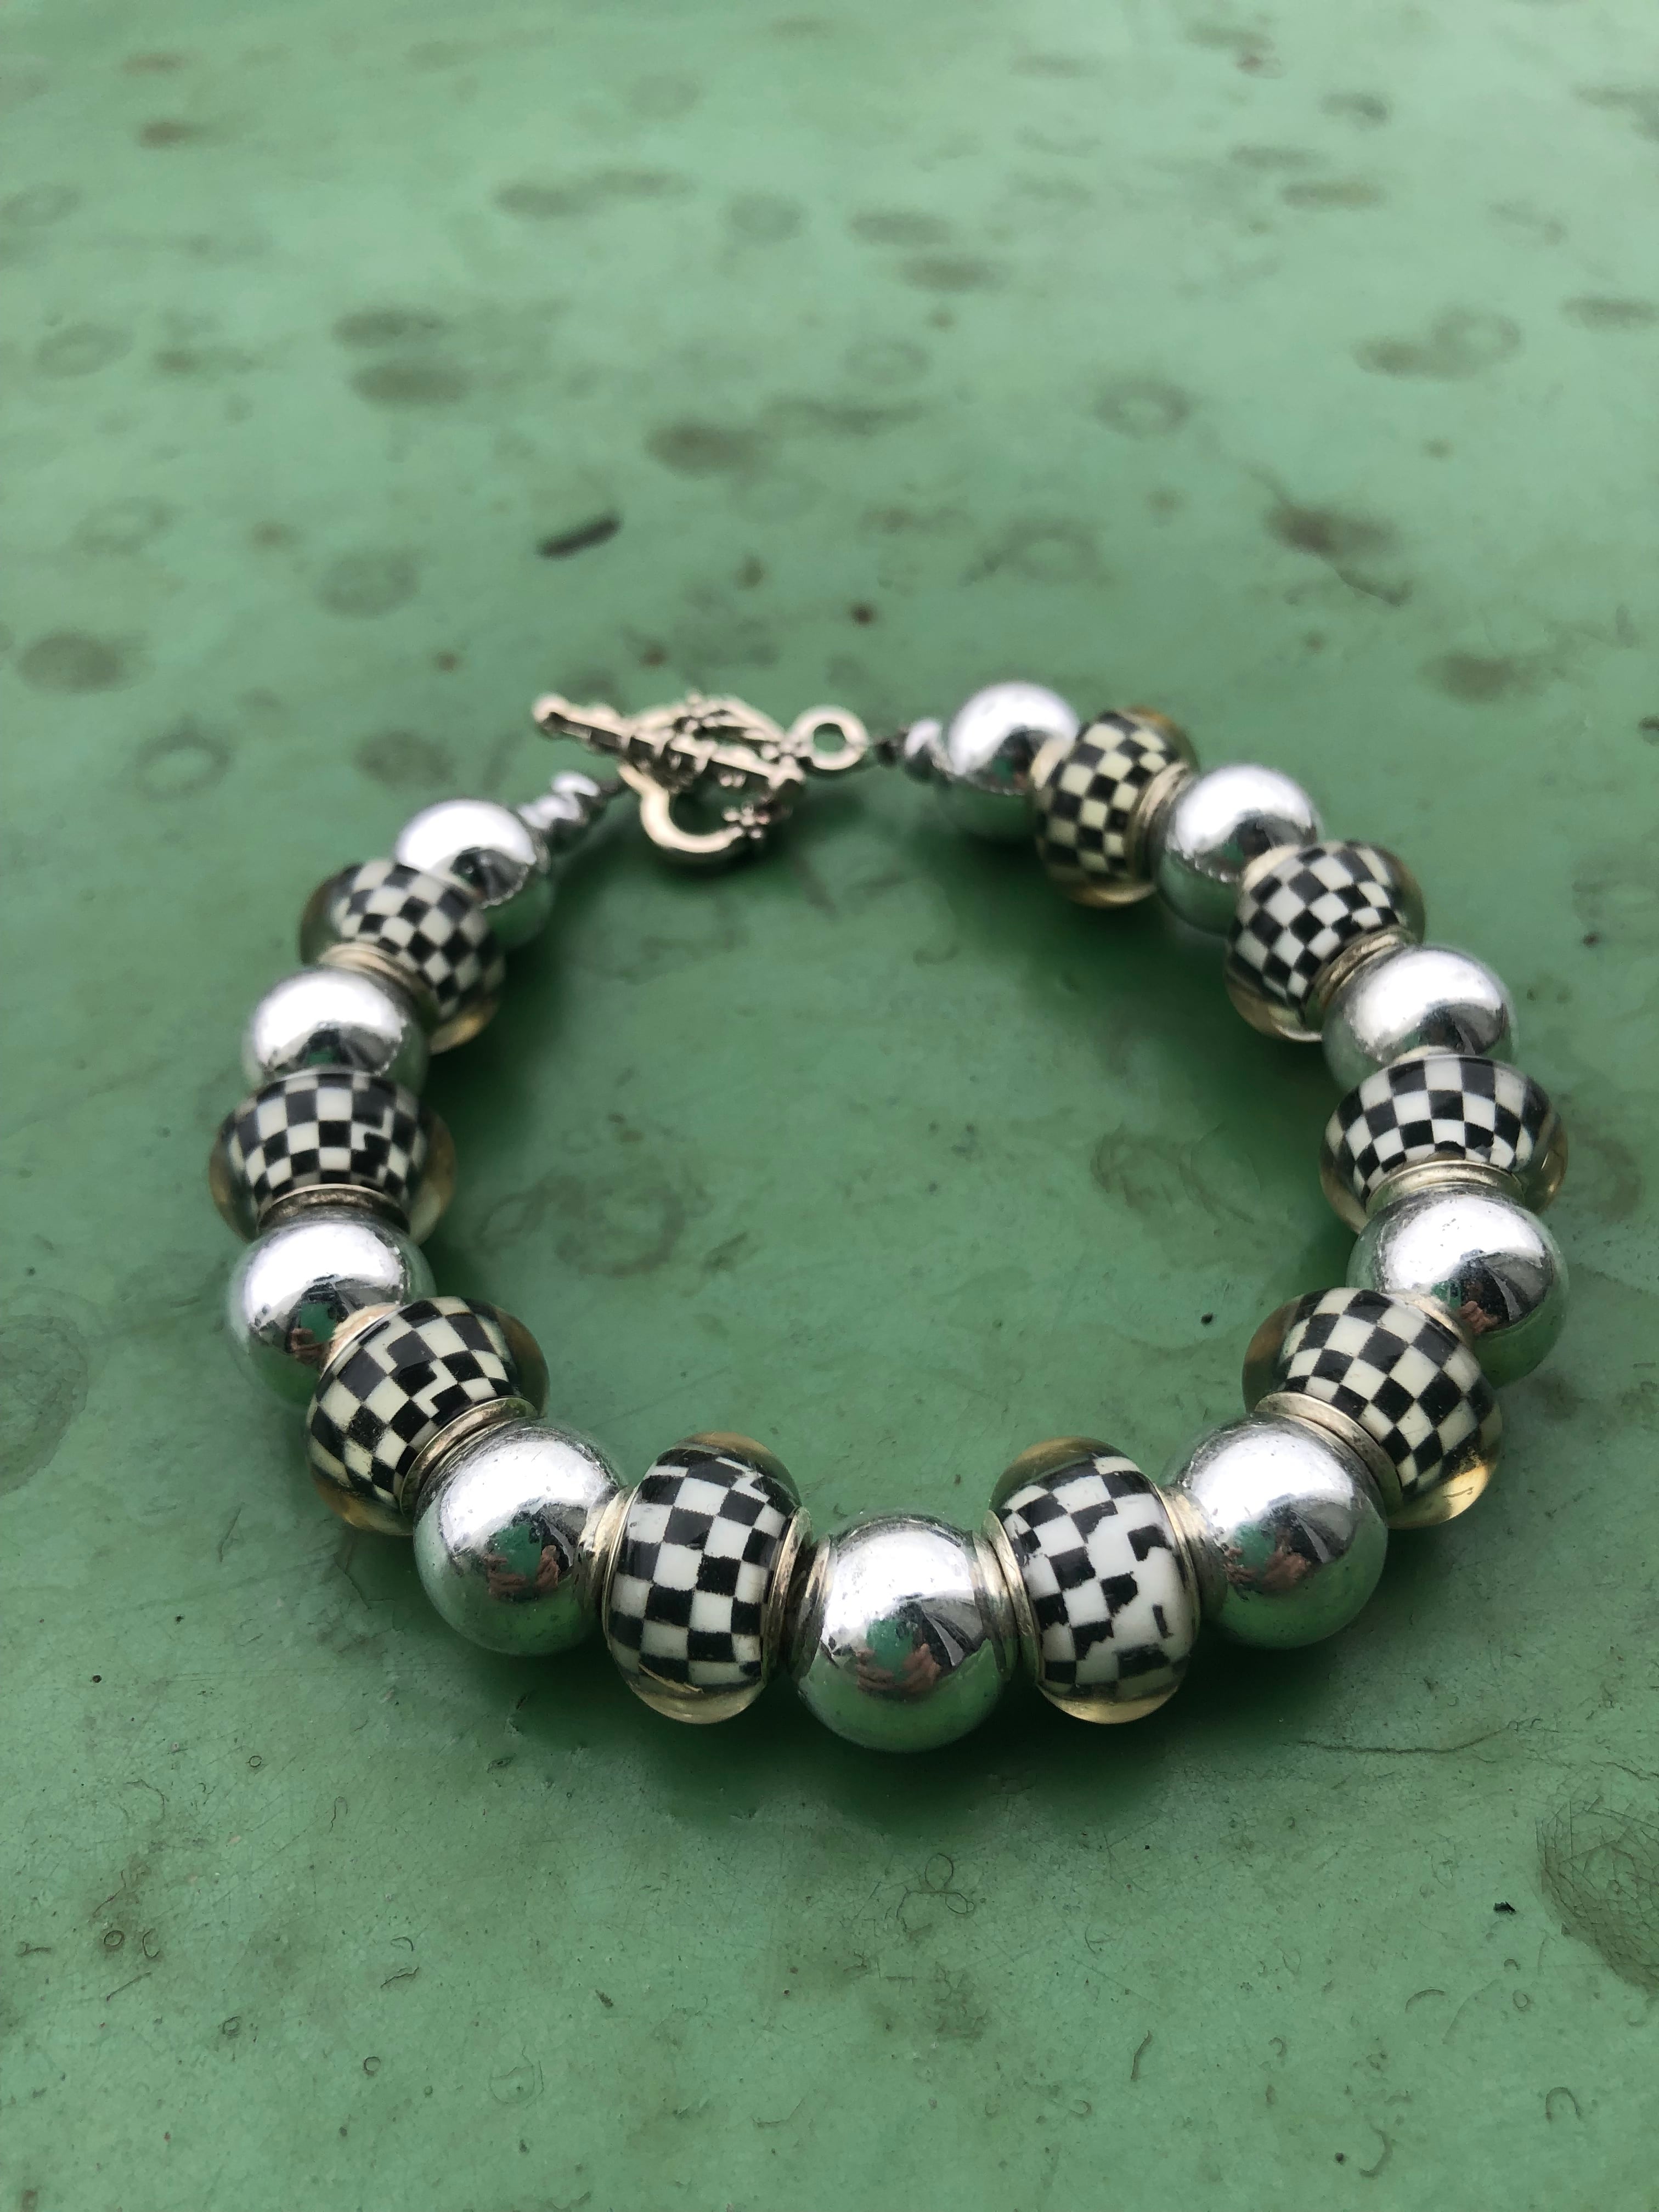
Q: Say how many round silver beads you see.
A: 10